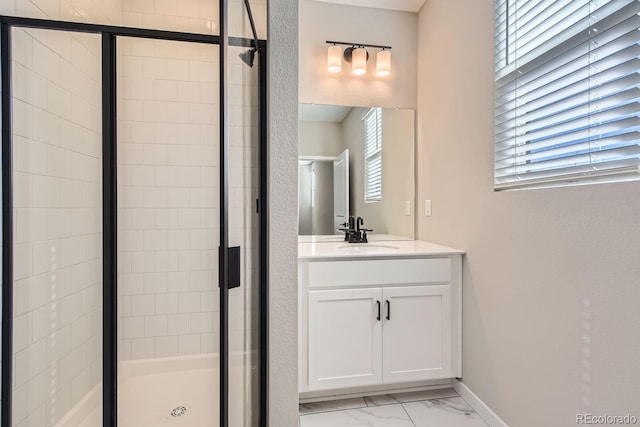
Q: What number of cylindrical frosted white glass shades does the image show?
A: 3